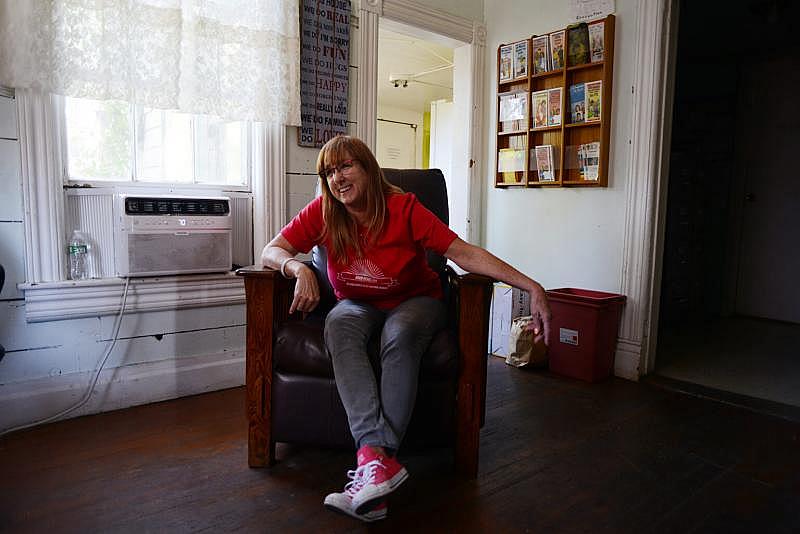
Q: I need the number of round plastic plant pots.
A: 0